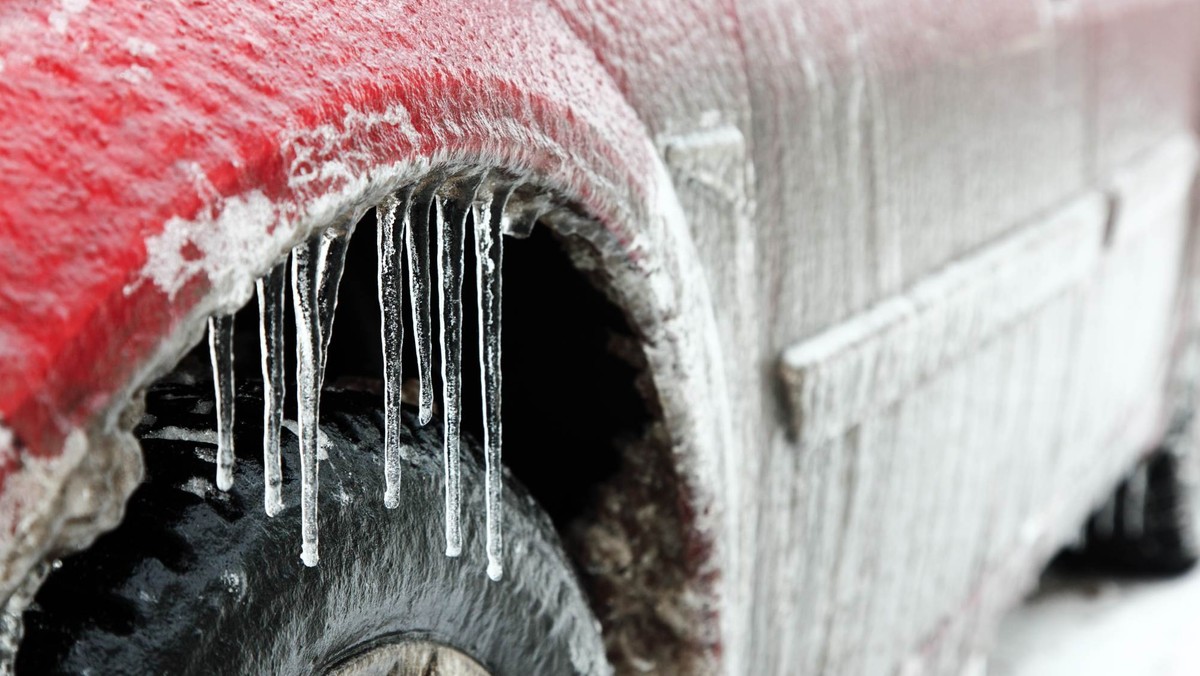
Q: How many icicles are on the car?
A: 8